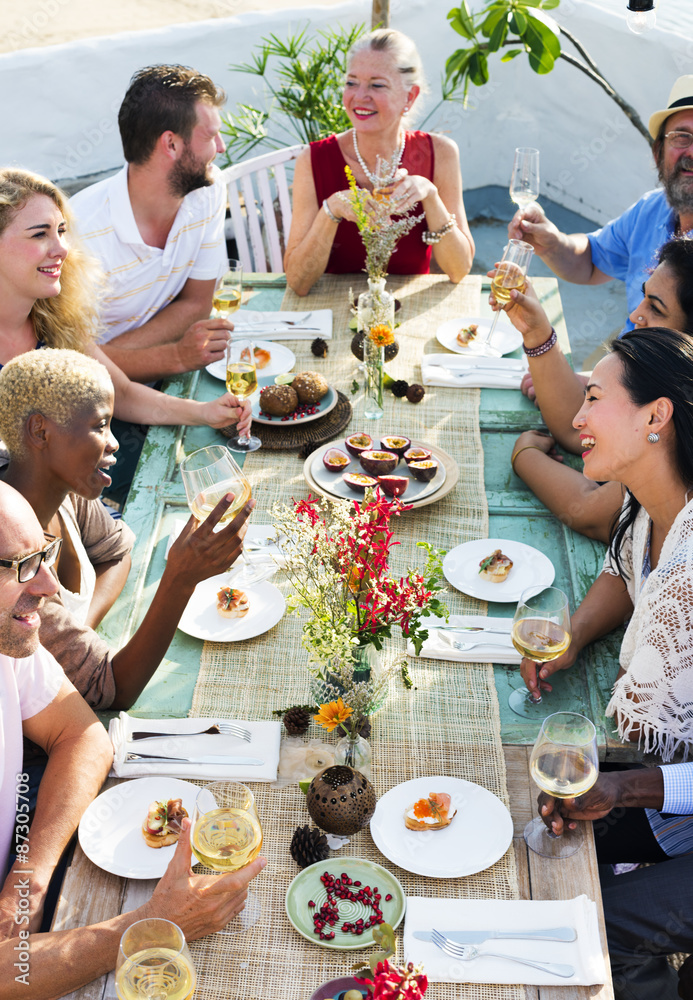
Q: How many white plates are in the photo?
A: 6